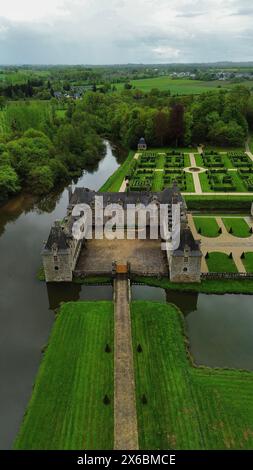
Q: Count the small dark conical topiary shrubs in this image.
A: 11